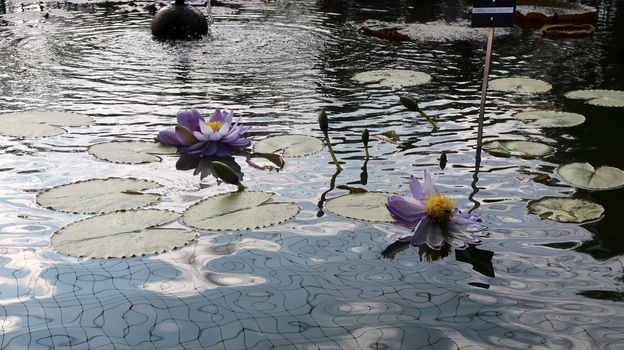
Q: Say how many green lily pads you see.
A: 14